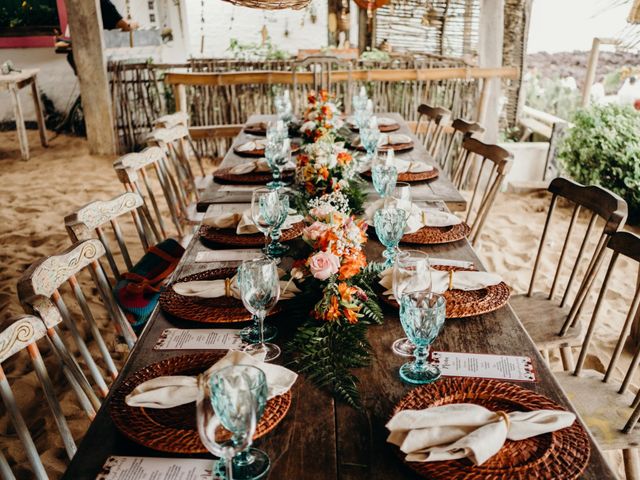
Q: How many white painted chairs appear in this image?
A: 6